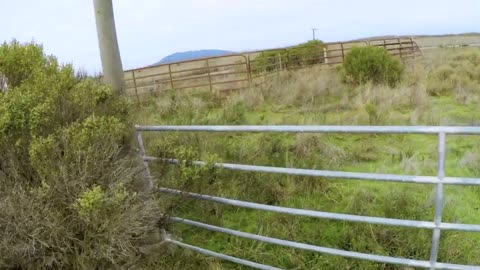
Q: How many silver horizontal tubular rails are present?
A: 5